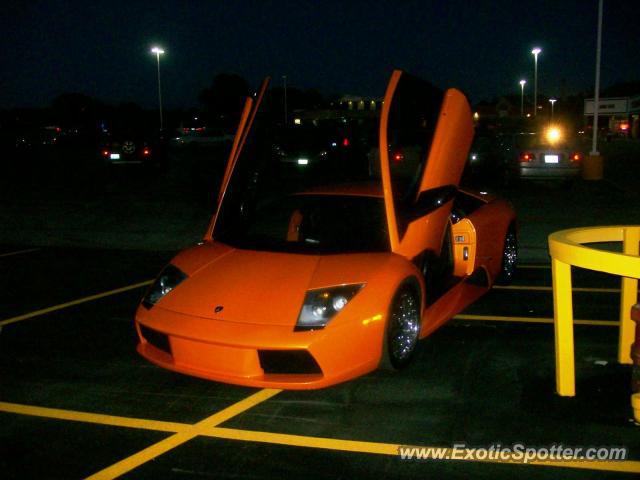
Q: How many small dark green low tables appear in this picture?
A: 0